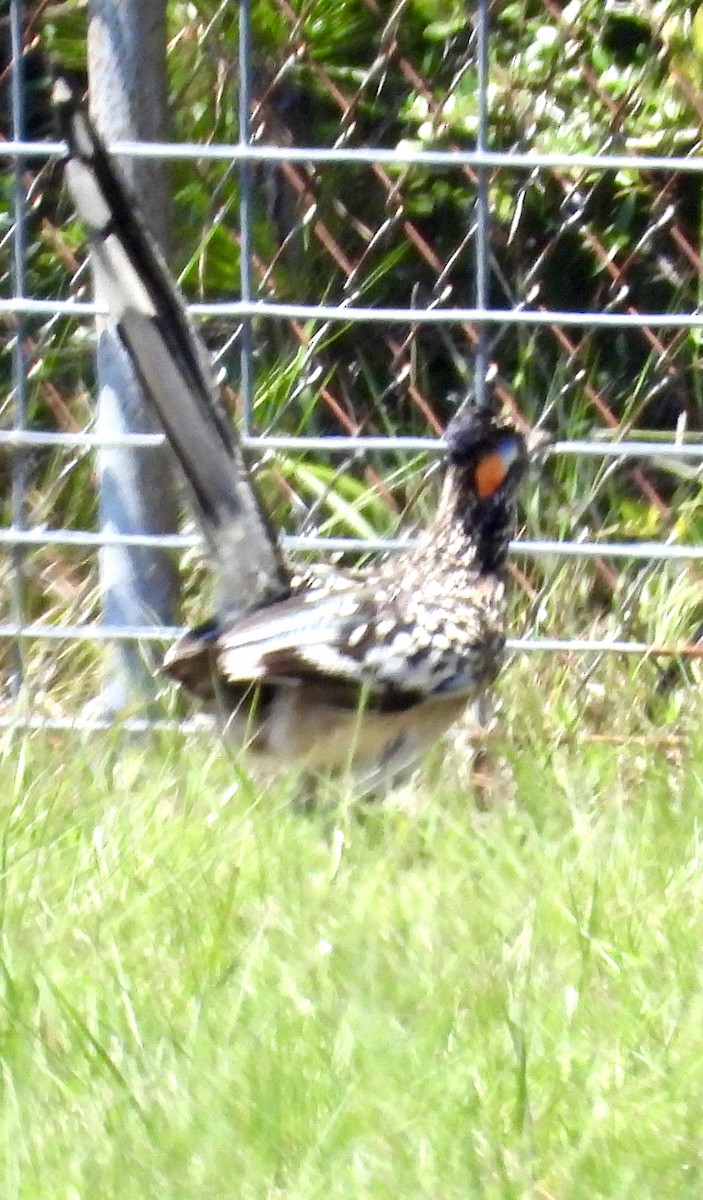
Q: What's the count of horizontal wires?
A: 6